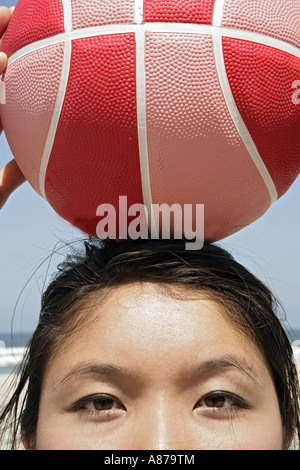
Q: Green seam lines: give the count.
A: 0